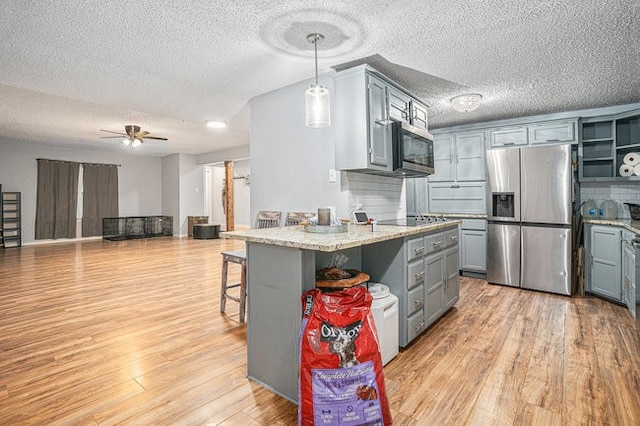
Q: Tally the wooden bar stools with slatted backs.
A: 2